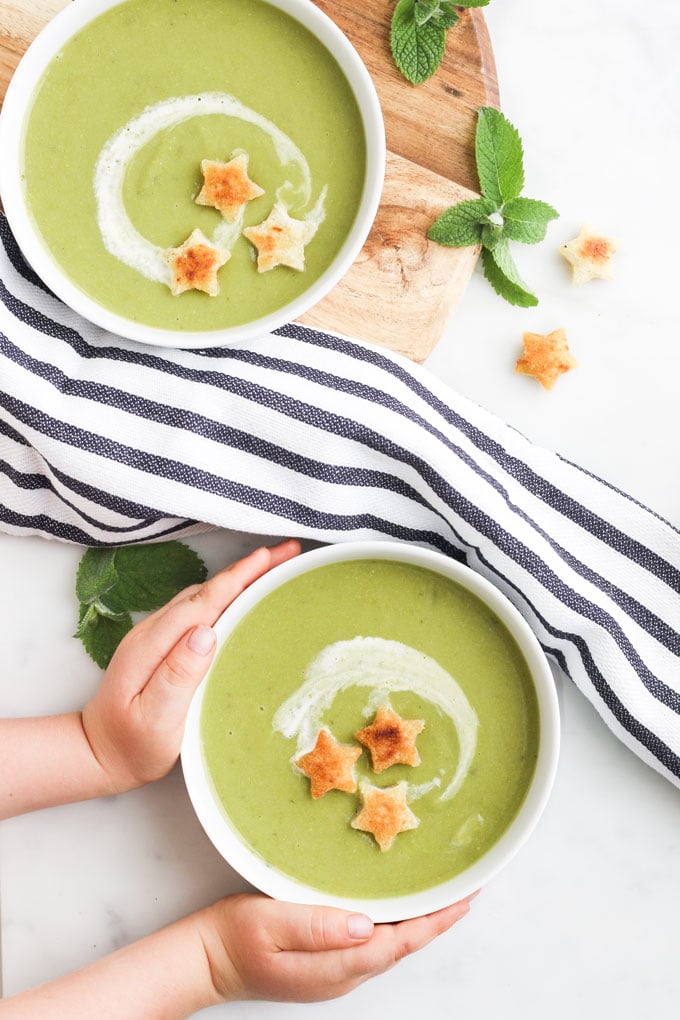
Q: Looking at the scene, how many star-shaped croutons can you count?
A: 8